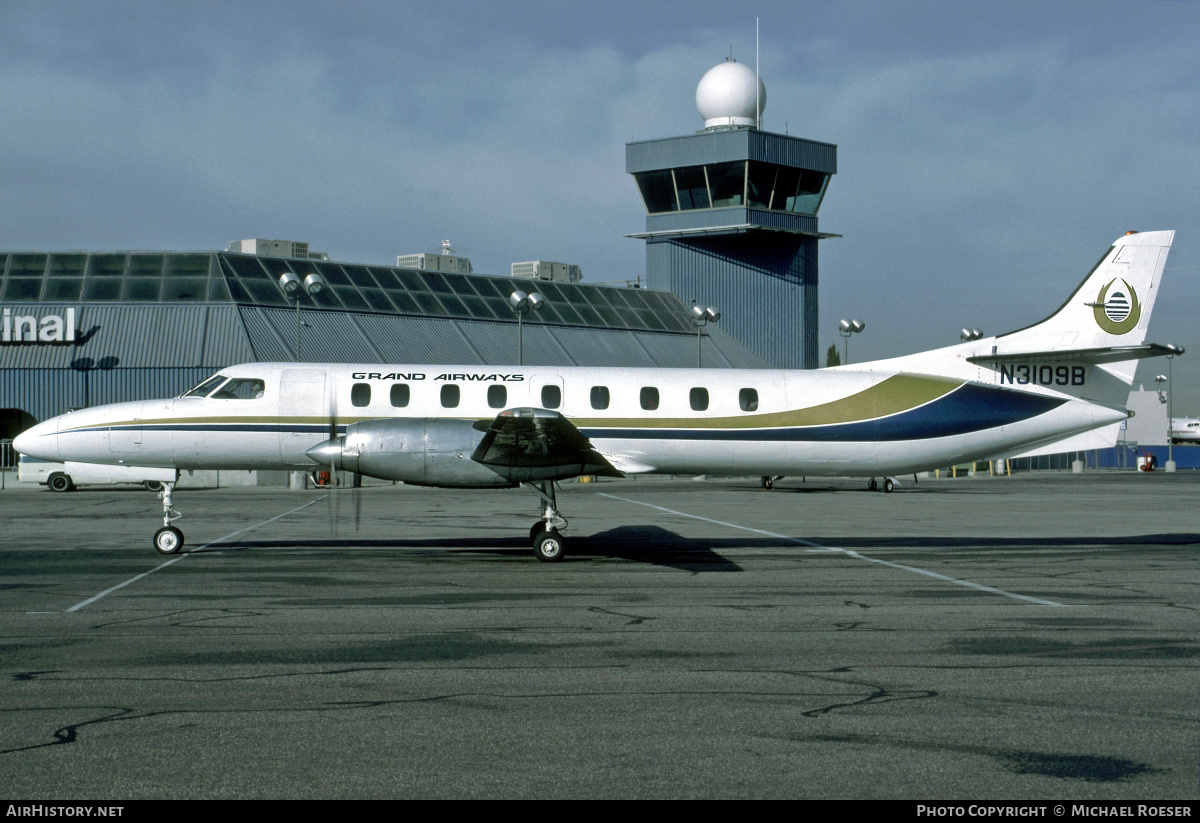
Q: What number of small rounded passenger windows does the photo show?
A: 9